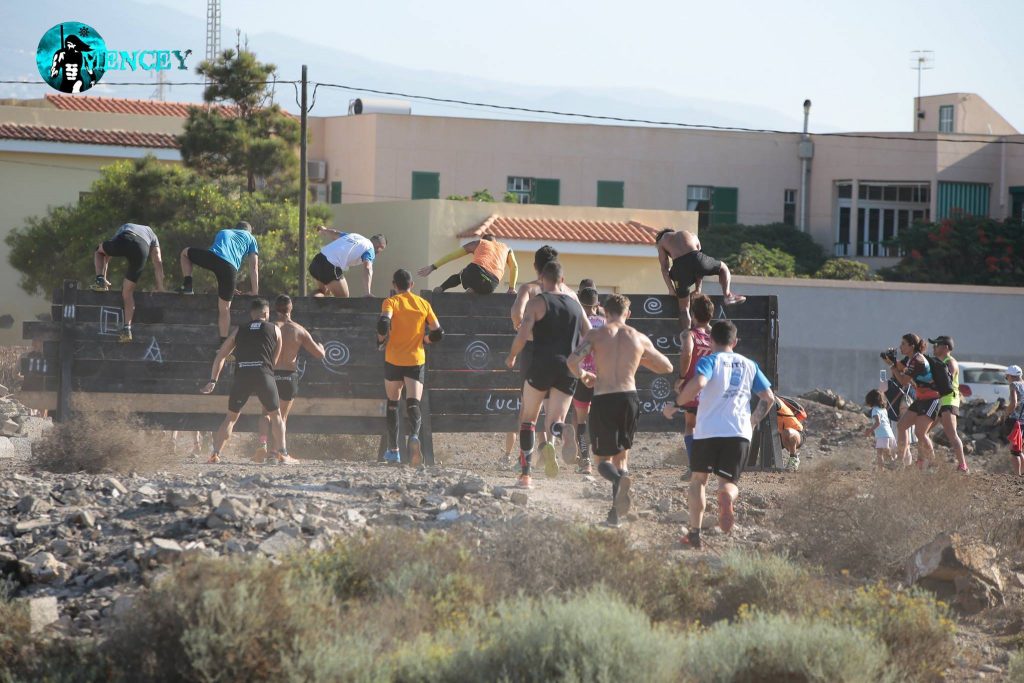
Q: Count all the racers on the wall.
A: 5